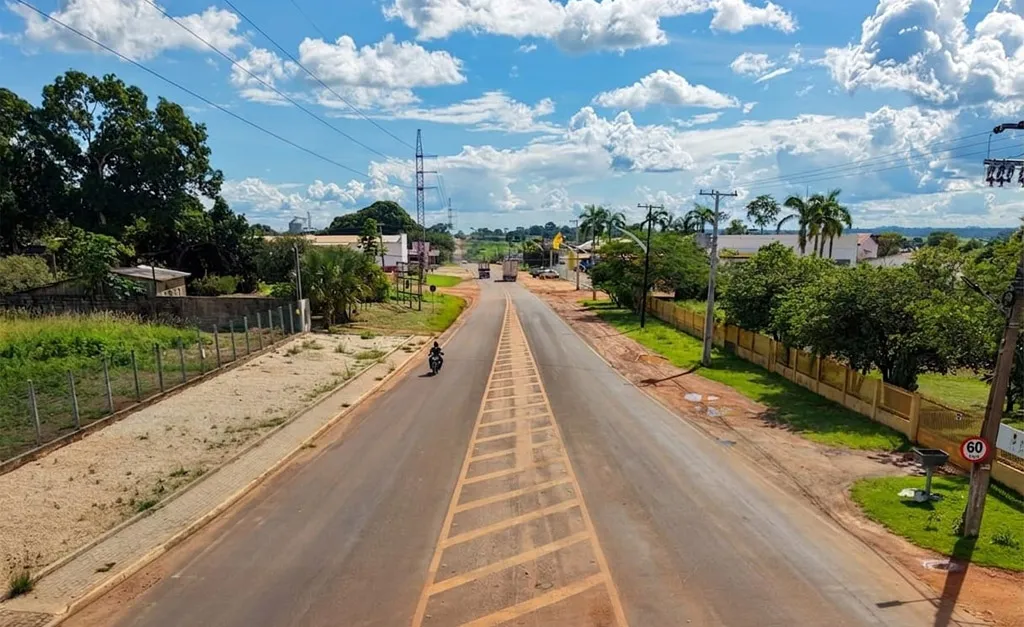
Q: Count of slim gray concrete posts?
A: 14